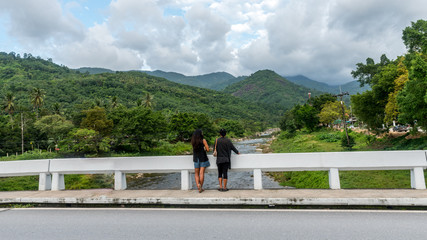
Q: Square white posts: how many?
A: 7